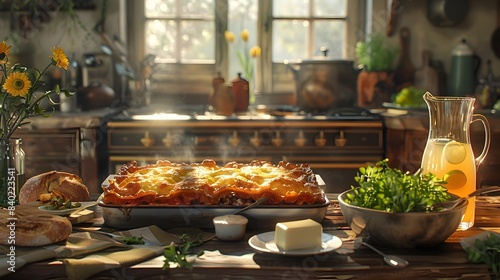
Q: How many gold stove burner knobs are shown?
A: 8